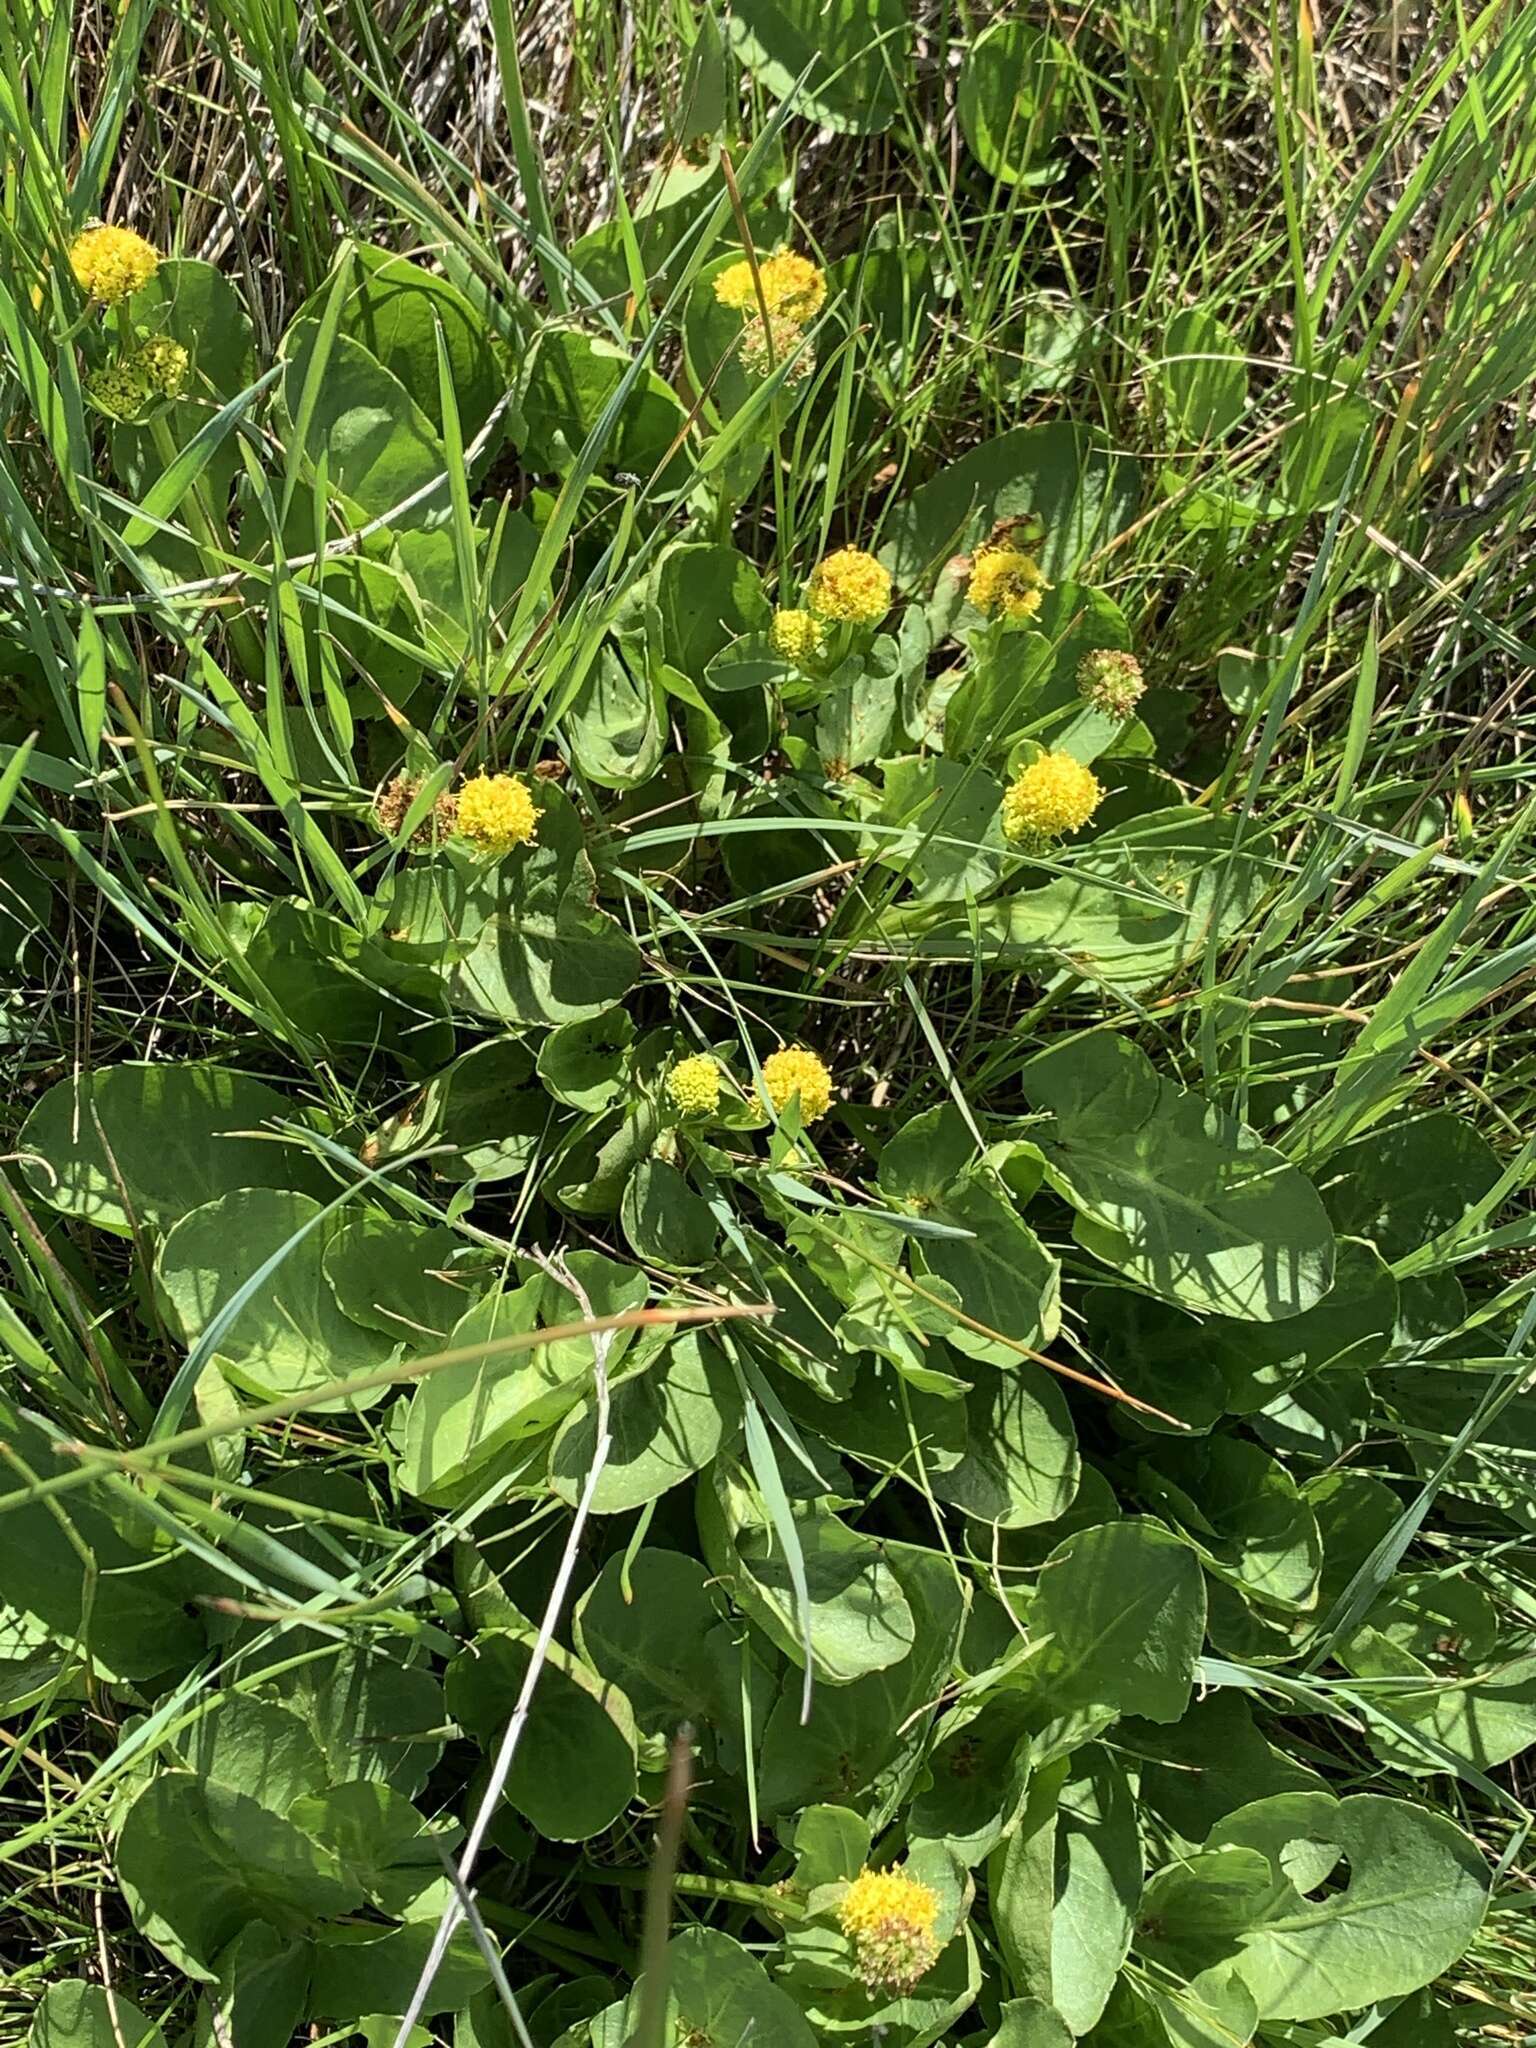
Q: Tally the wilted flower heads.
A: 4